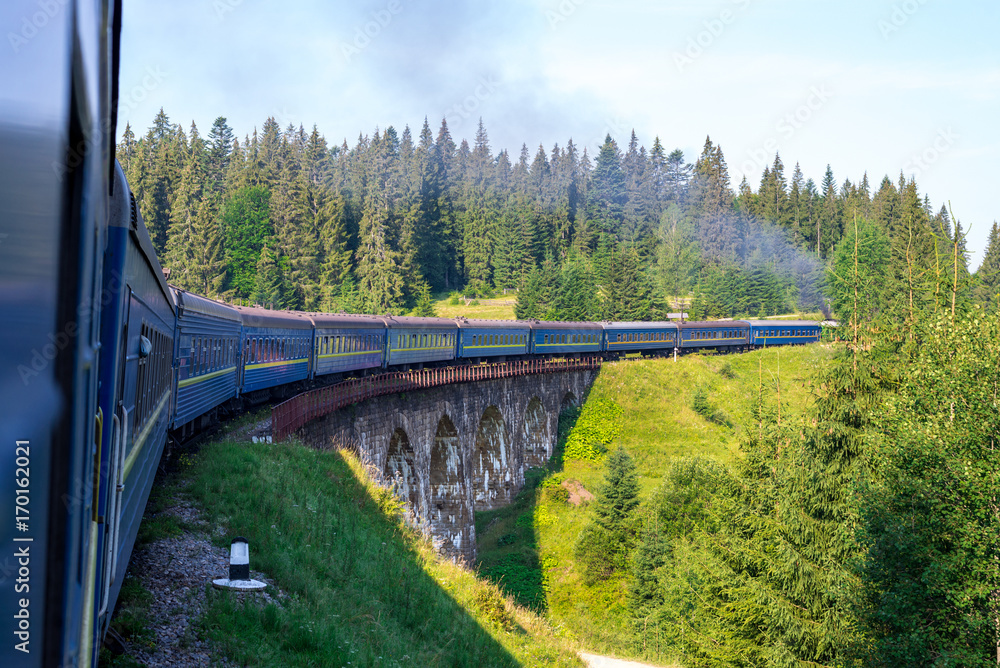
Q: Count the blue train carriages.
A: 11